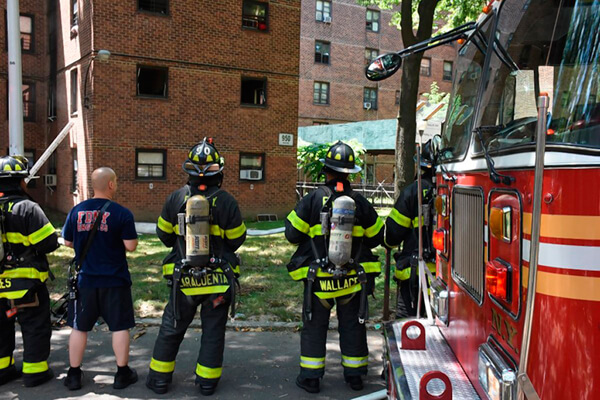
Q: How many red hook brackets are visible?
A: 2